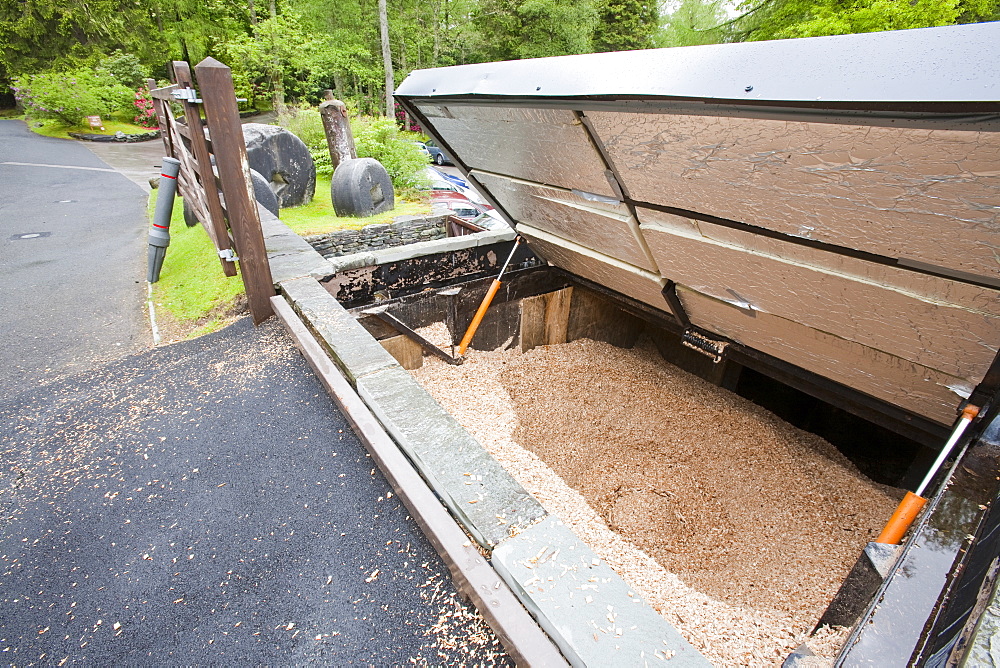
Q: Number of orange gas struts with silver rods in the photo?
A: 2